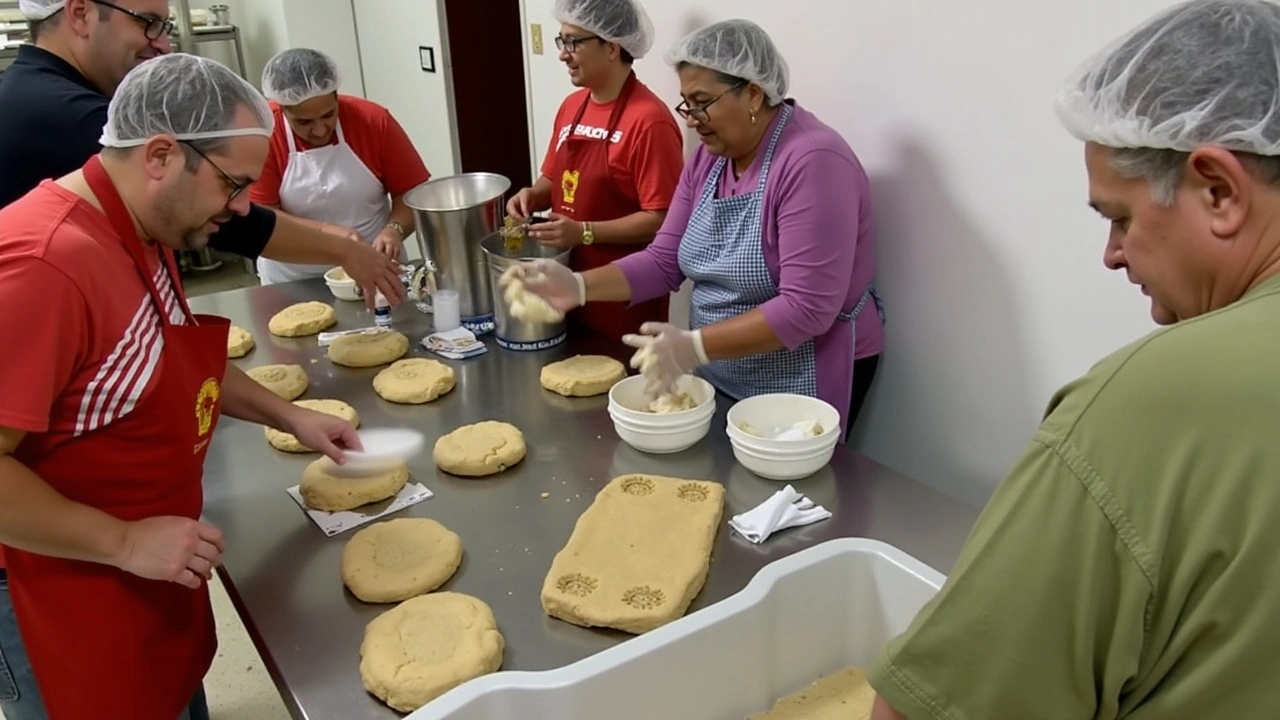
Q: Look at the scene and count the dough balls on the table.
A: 11